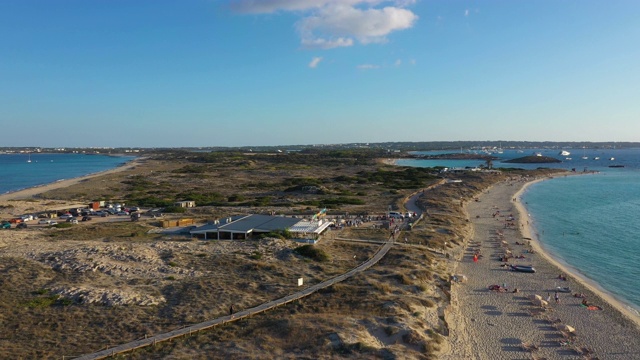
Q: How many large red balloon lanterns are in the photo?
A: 0